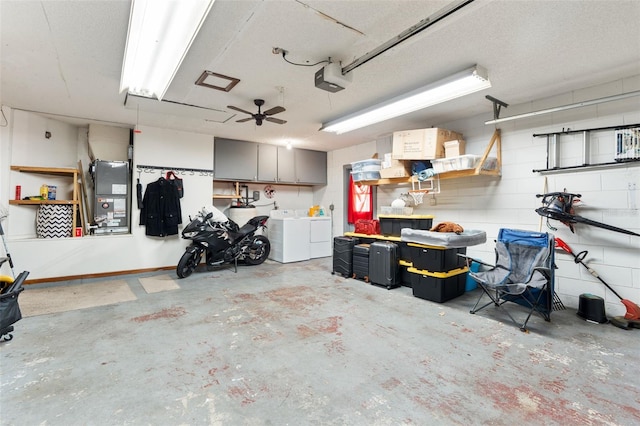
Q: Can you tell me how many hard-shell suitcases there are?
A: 3